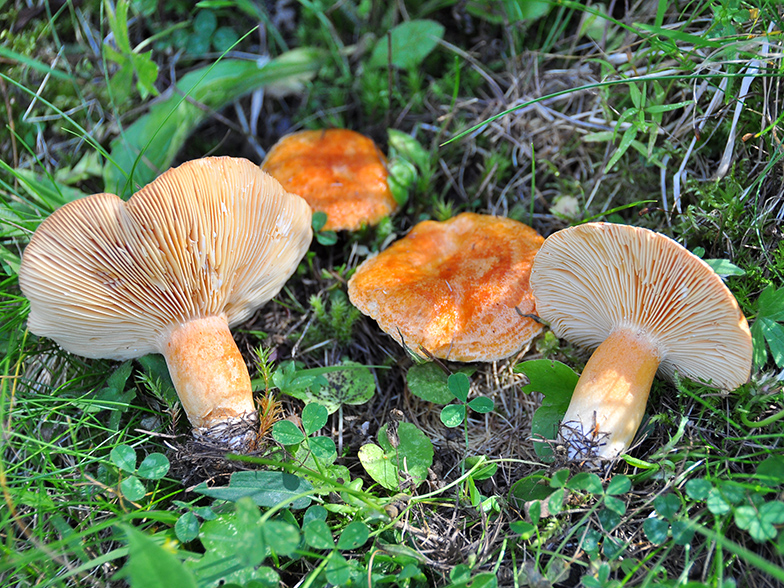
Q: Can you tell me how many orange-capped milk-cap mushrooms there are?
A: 4